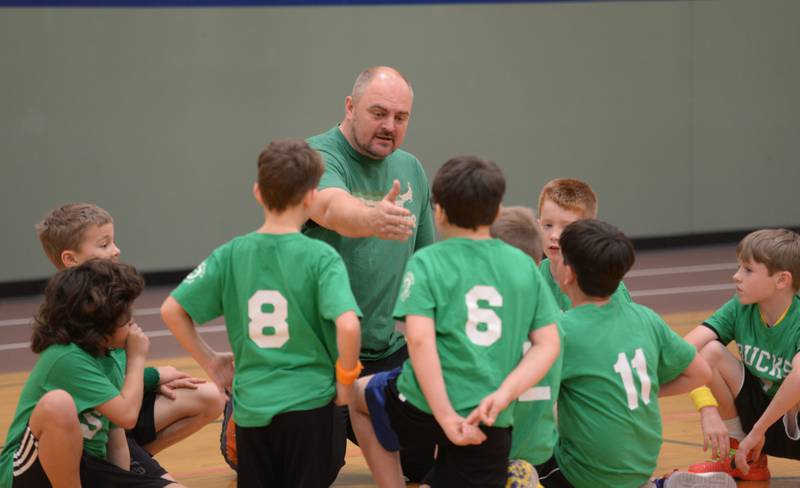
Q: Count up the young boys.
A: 8